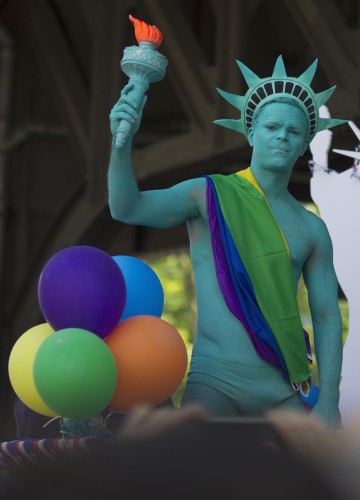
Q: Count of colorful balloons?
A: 5